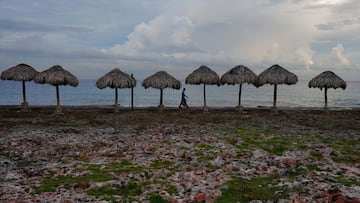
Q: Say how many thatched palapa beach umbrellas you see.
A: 8